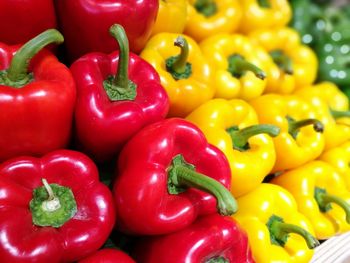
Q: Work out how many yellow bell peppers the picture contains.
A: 12